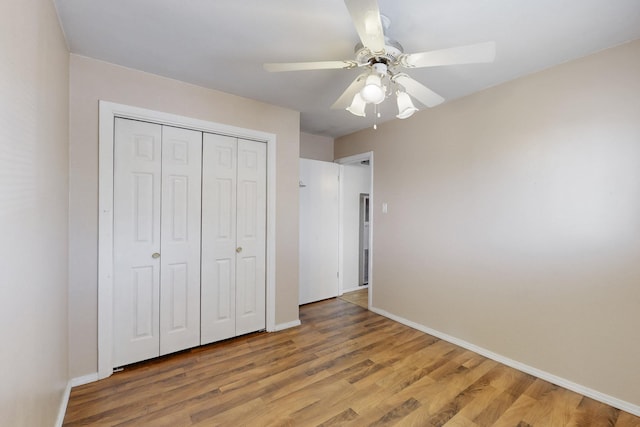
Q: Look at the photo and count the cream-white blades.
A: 5